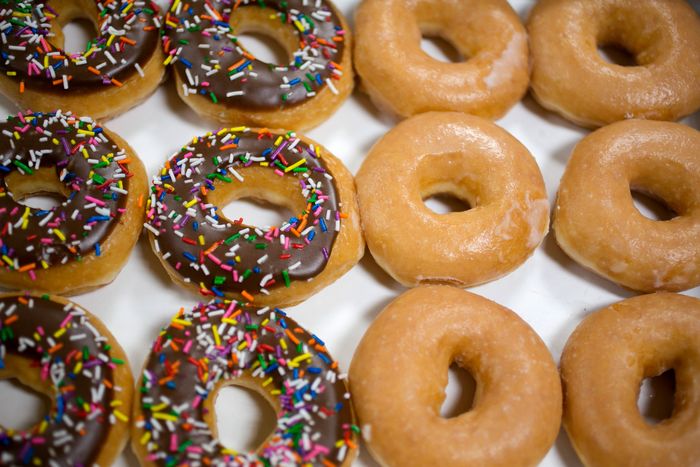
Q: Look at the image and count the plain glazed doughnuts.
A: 6